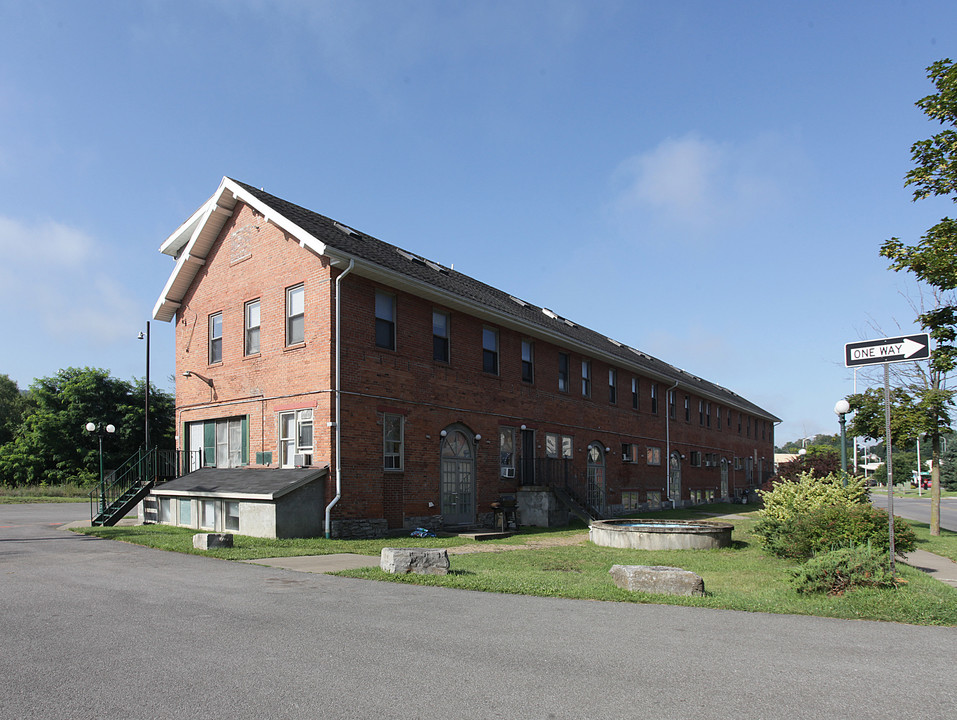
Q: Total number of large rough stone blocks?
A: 3